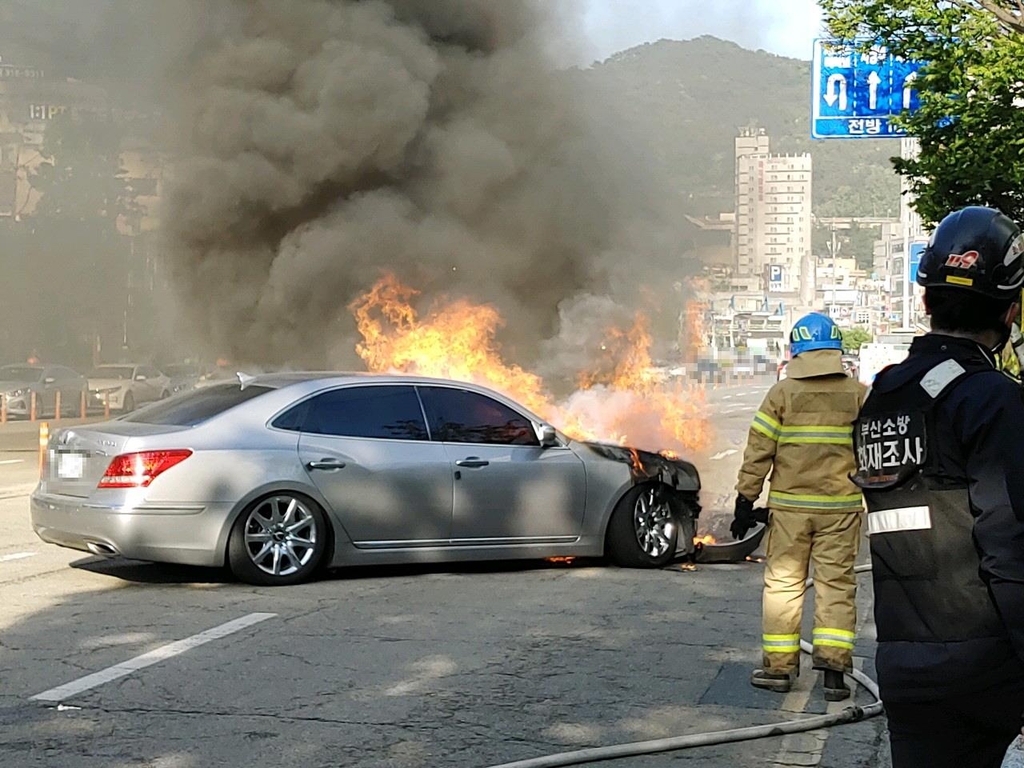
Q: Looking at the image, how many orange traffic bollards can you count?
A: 6